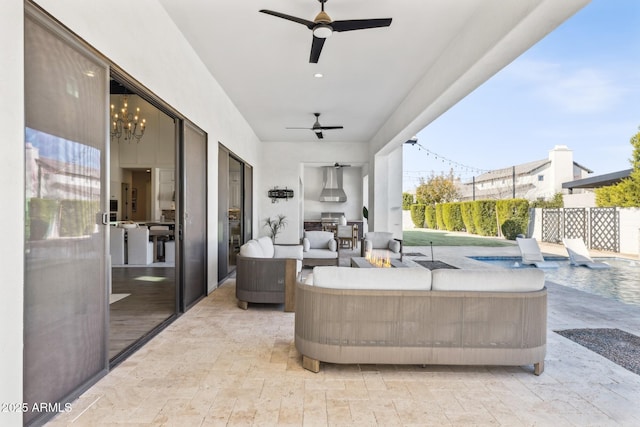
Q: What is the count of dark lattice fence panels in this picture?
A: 3